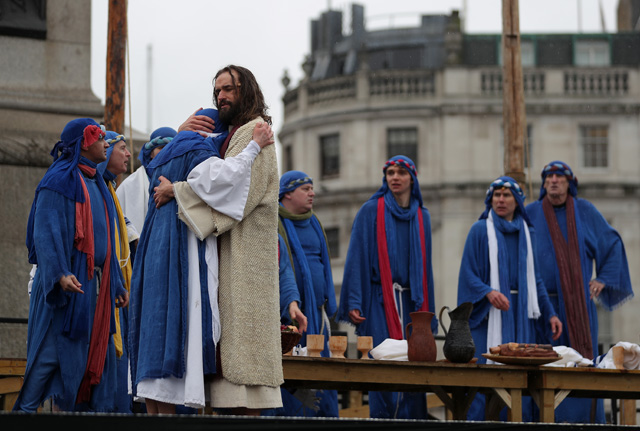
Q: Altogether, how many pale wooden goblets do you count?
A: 3